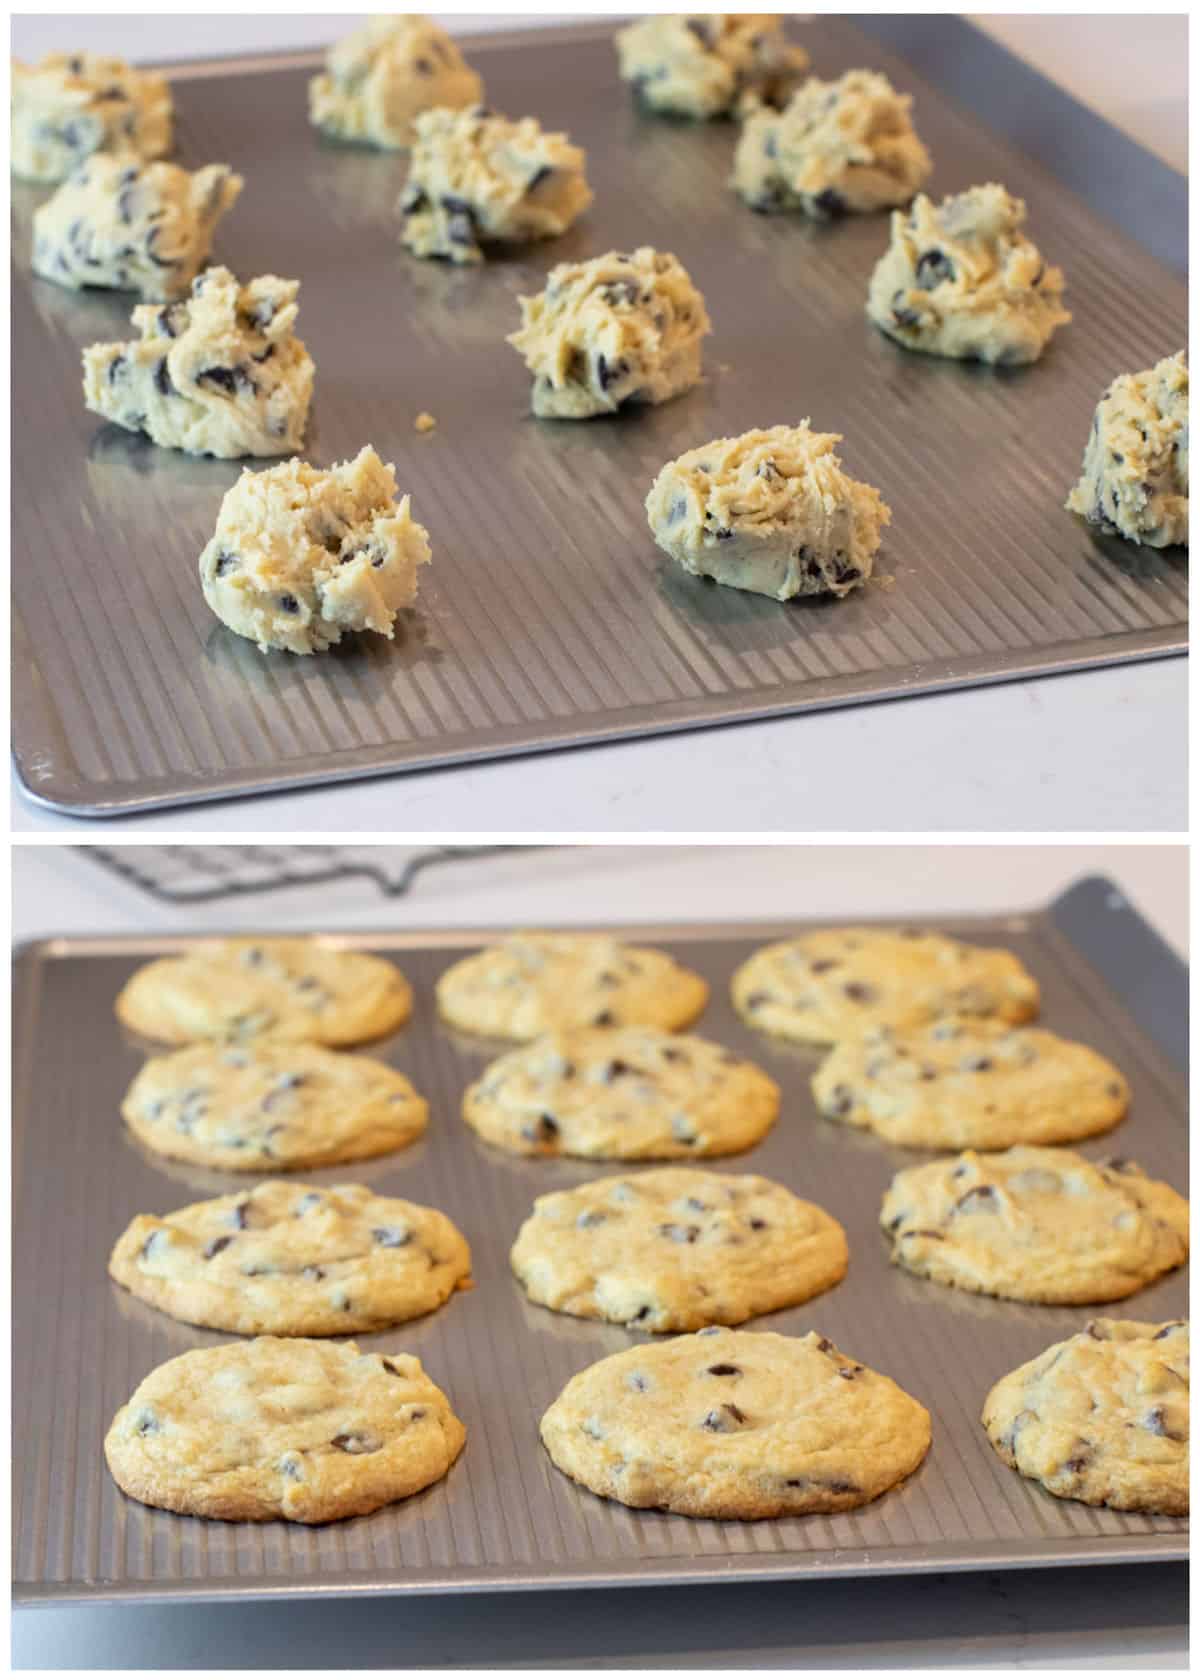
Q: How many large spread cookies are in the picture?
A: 12